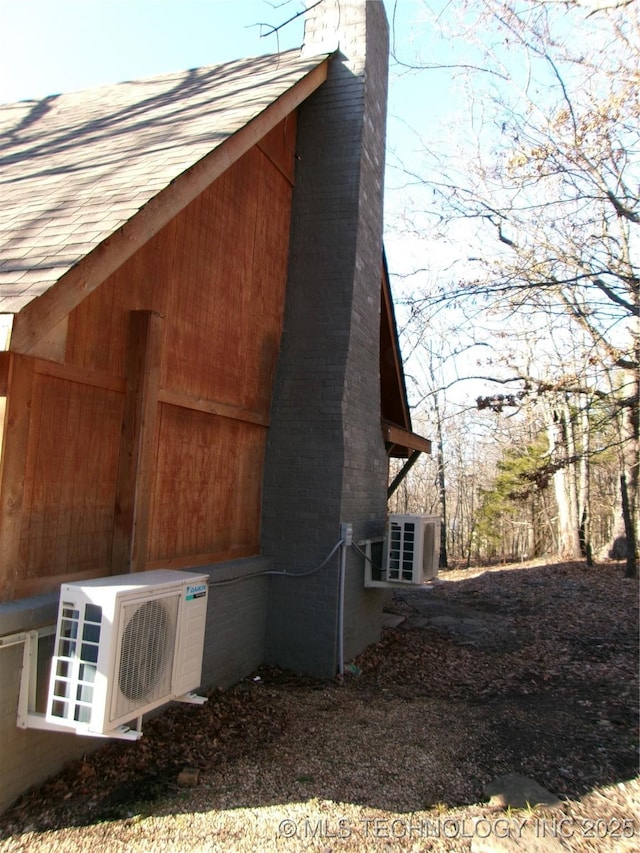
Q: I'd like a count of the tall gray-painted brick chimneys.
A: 1